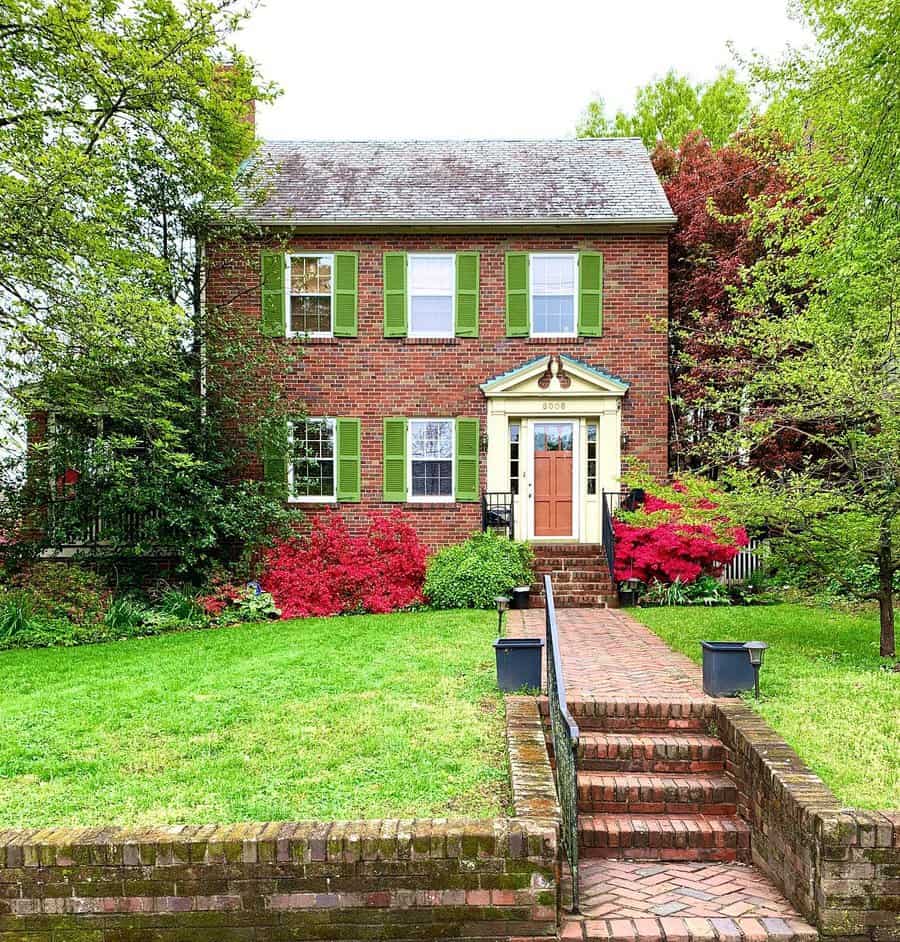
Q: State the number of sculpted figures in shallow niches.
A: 0